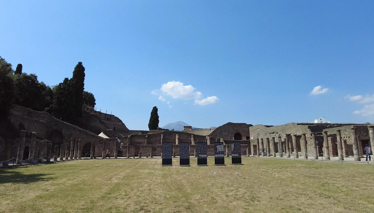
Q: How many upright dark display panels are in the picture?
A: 5